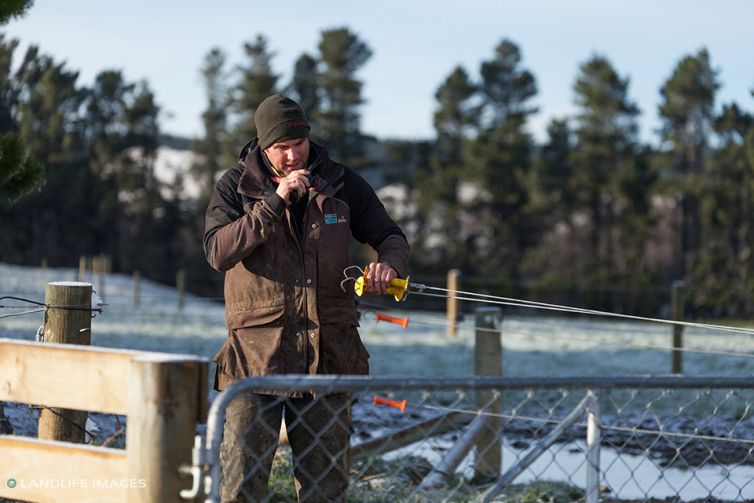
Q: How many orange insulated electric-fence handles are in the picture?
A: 2